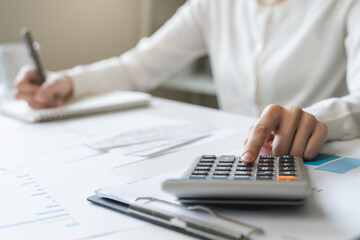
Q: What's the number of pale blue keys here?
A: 3